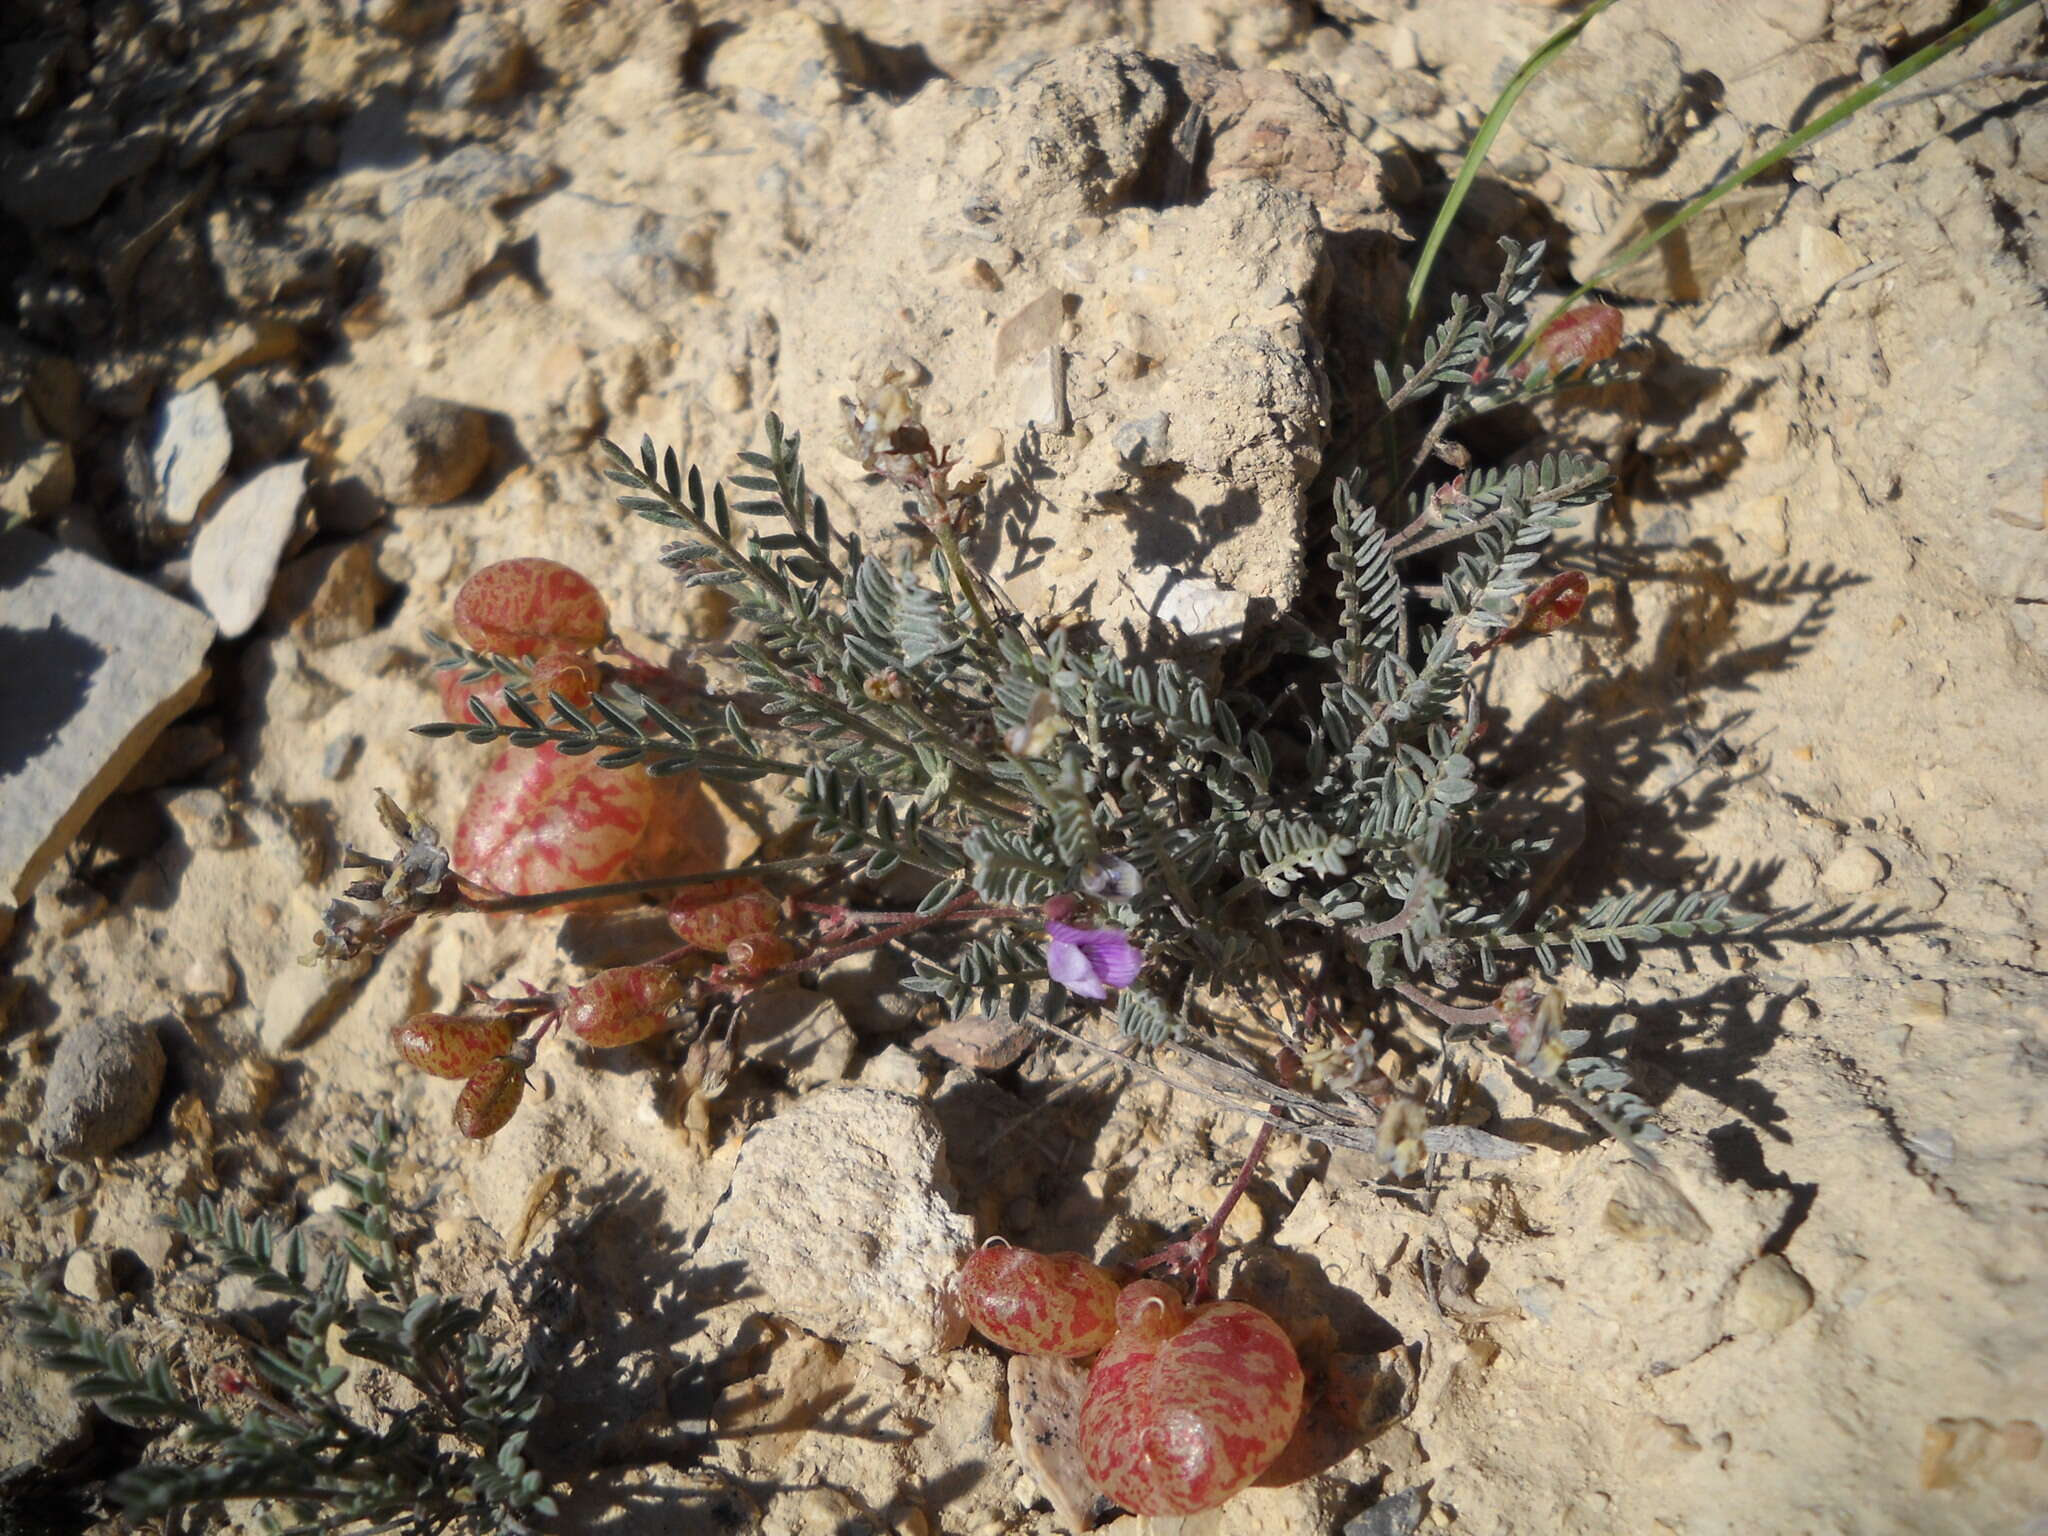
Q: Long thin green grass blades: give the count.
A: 2